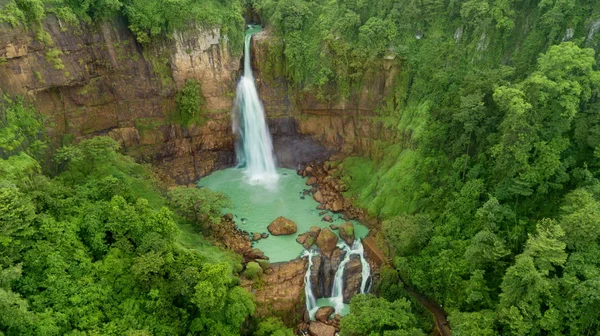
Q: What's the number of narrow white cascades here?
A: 3